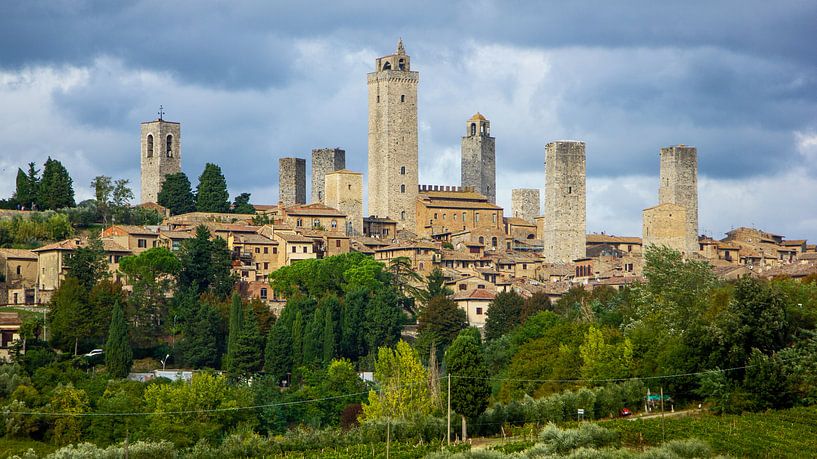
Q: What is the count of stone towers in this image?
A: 9